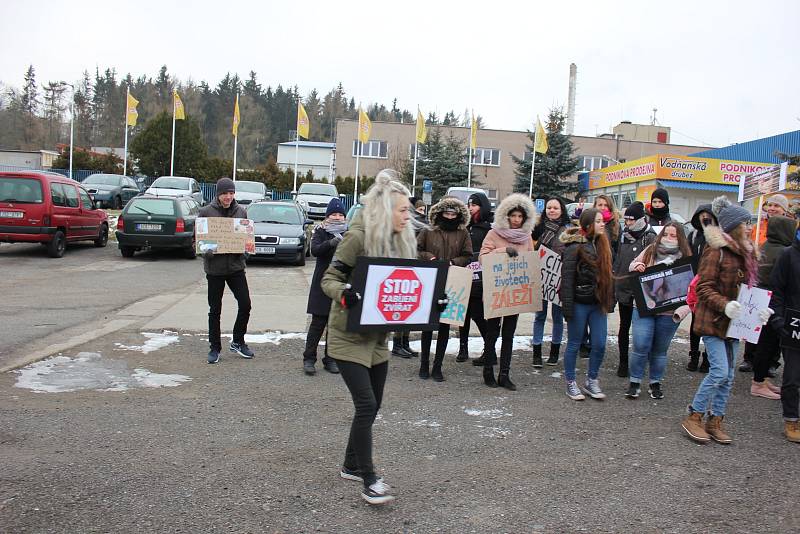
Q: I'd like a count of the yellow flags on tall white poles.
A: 8